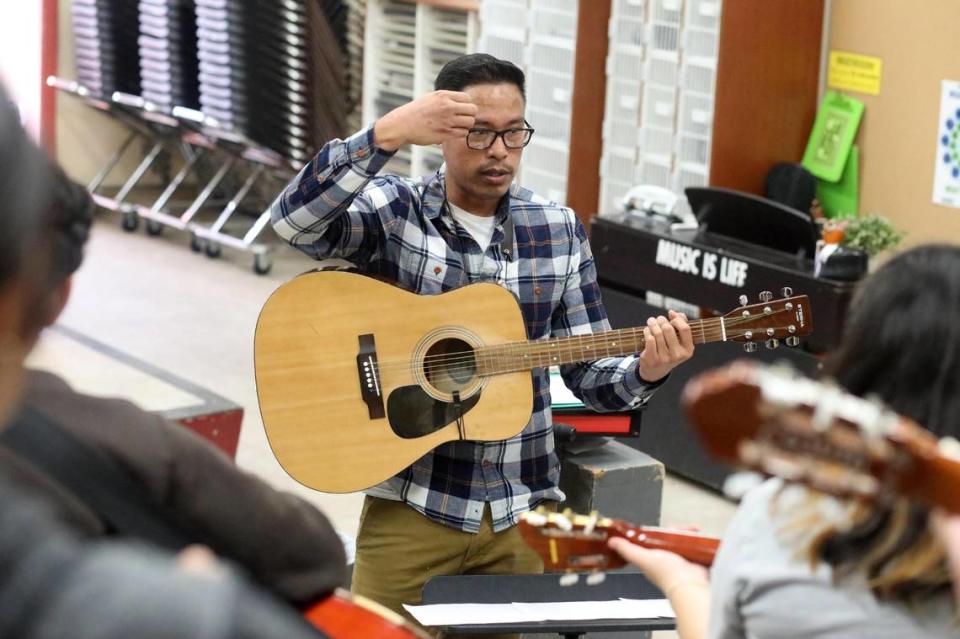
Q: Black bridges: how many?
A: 1